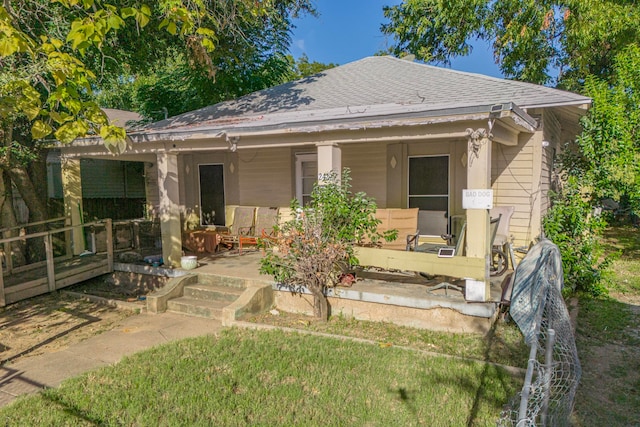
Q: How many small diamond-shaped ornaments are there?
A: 4